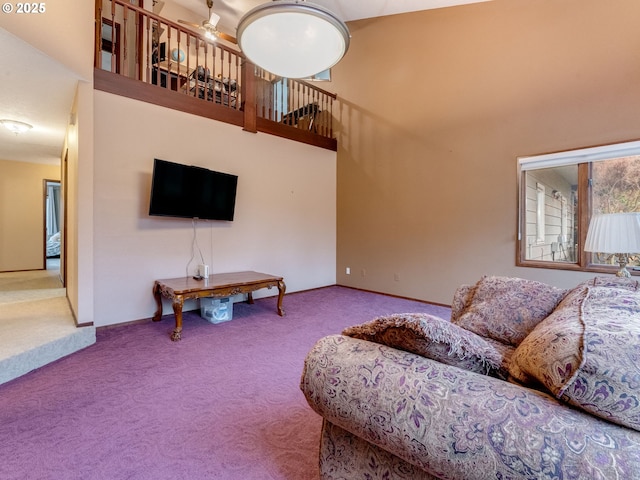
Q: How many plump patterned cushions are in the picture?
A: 3